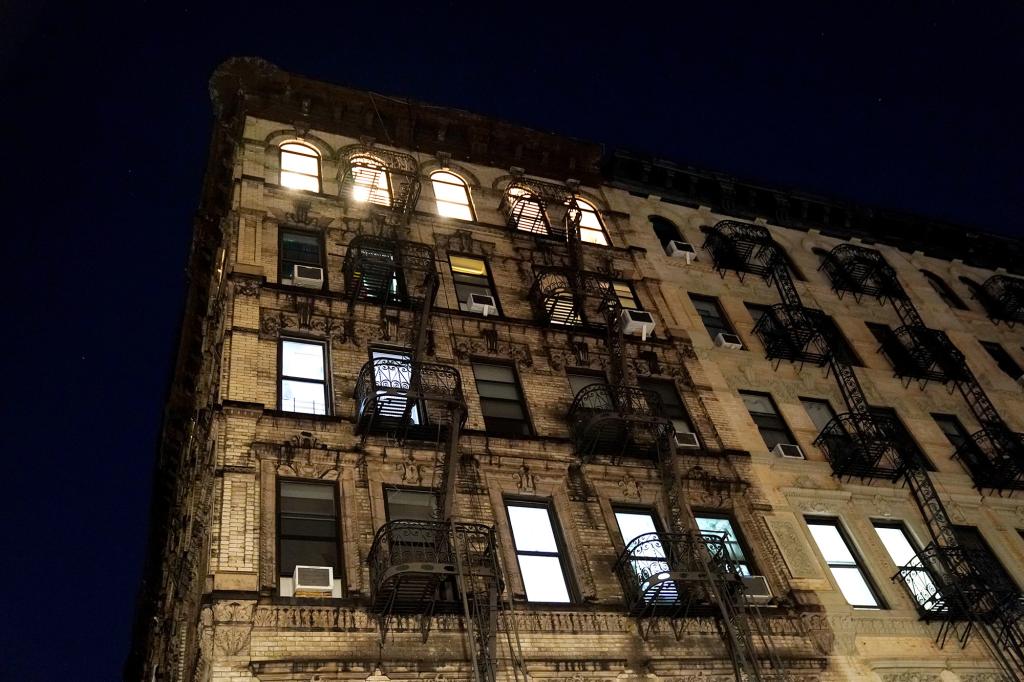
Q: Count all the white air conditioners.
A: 9